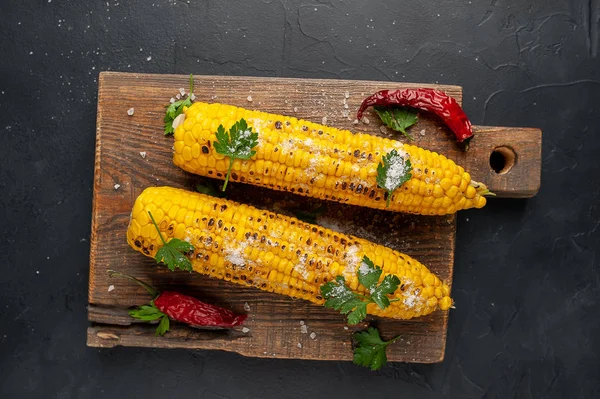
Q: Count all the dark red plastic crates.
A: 0